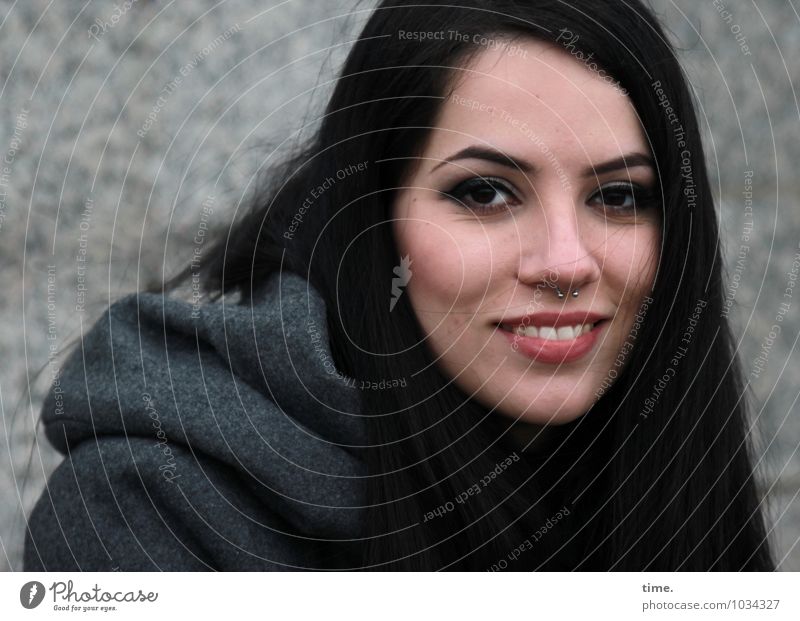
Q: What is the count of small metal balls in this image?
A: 2